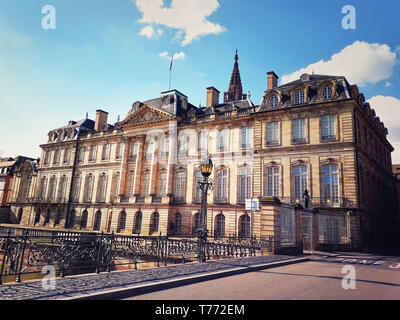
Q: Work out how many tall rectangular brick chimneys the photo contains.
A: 3